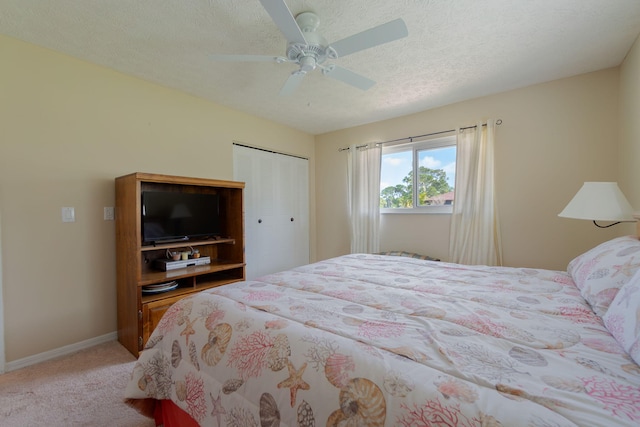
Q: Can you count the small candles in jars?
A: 3